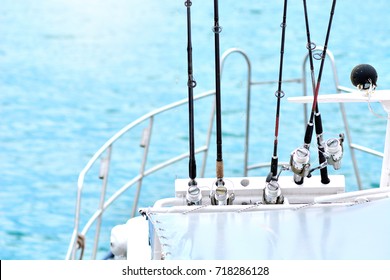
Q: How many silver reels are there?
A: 5